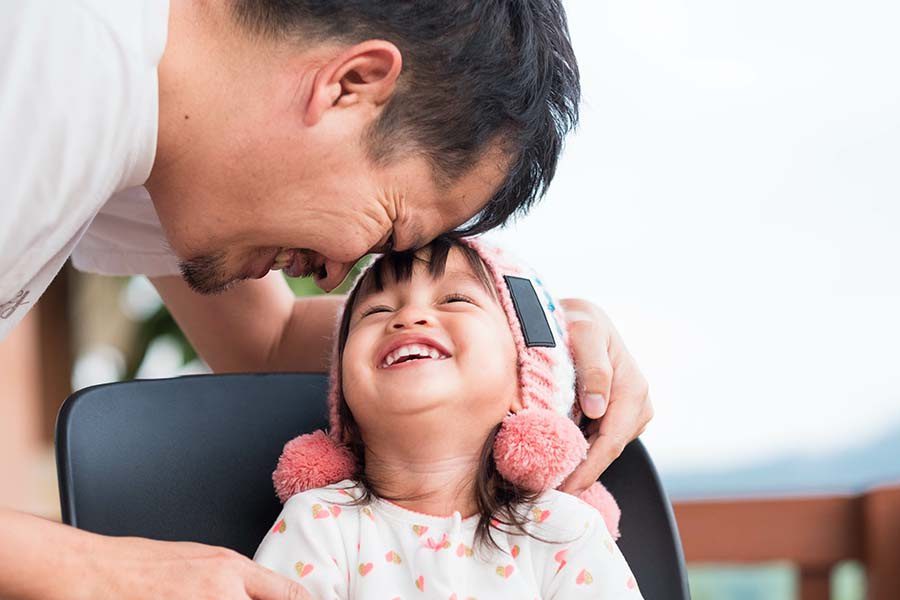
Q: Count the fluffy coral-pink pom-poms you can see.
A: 3